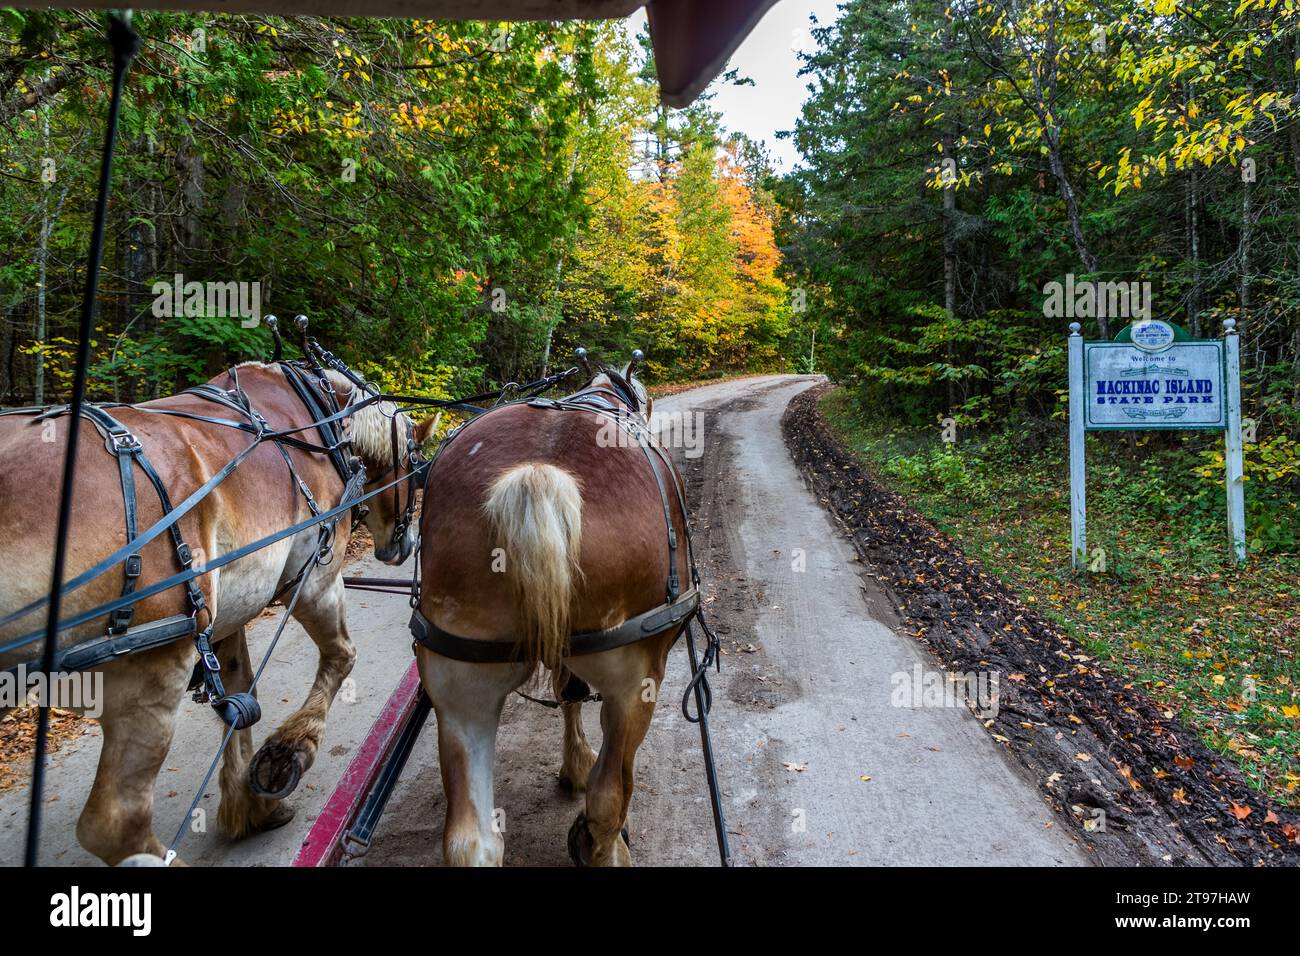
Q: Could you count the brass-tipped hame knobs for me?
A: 4